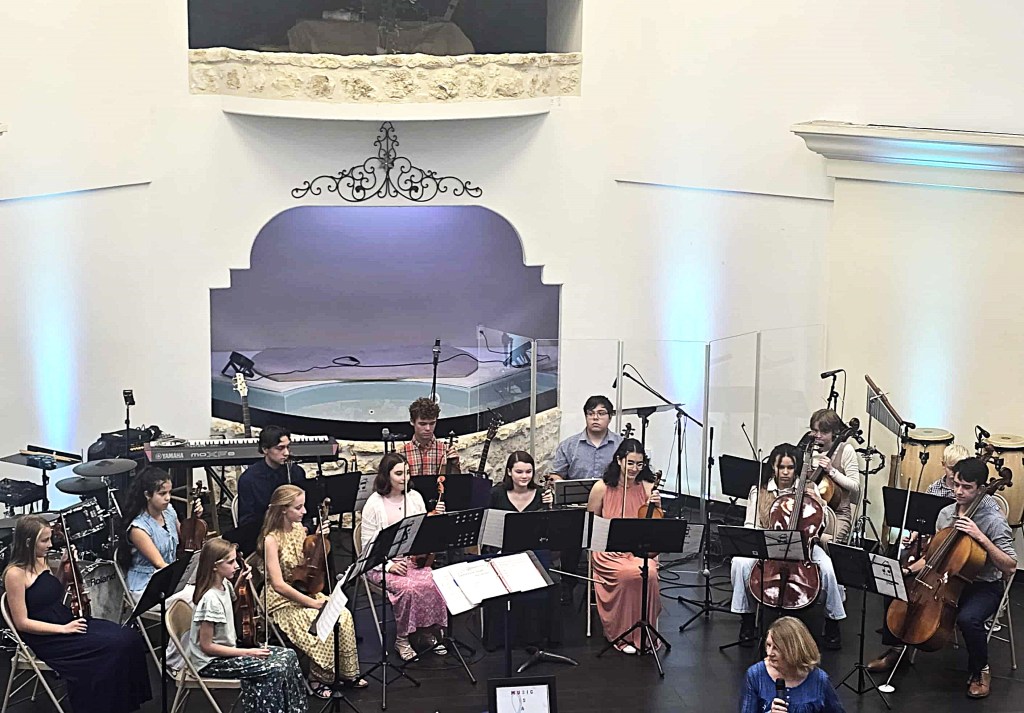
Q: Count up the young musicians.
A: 14